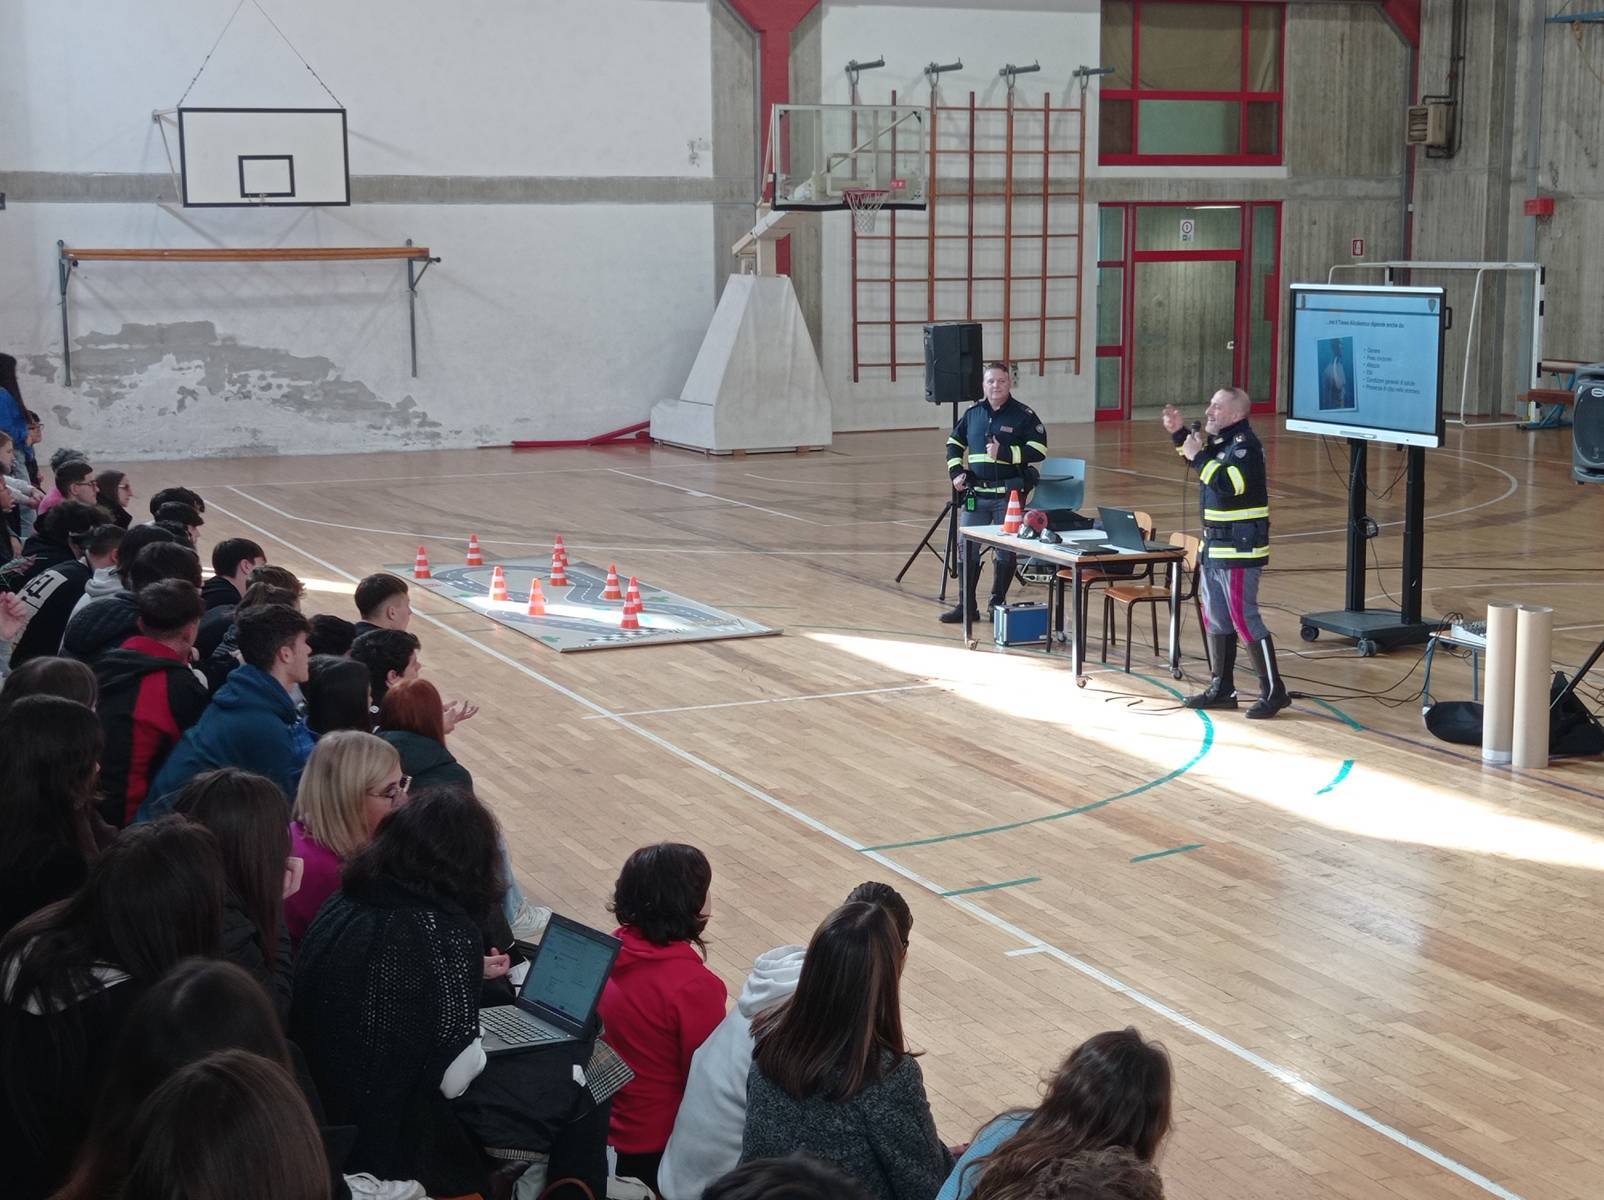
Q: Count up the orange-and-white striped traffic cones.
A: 10